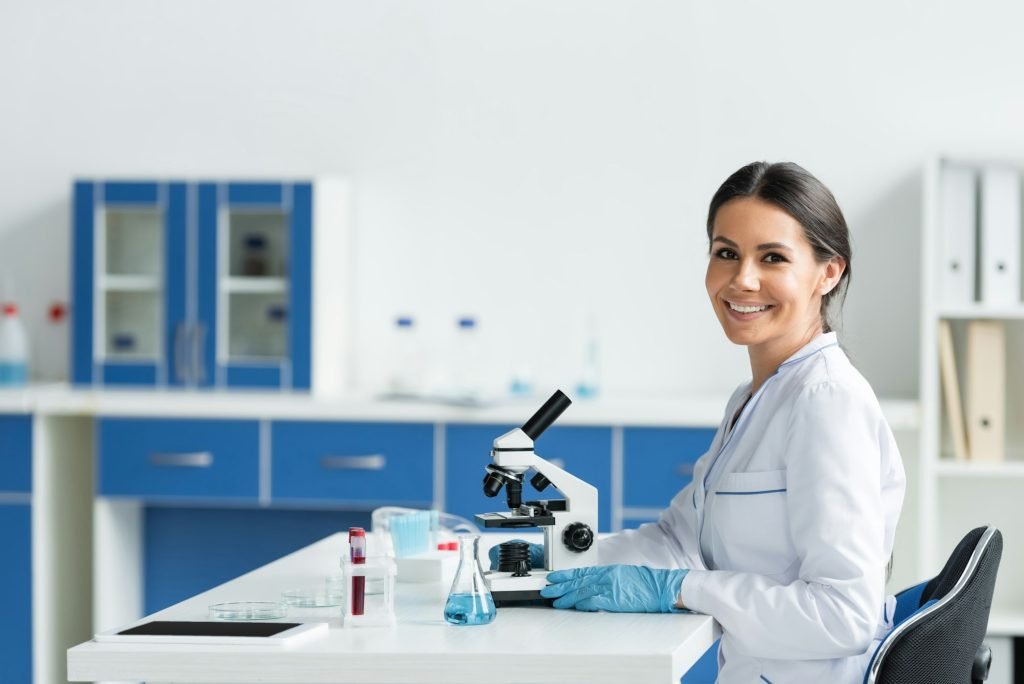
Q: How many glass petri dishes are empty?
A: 3